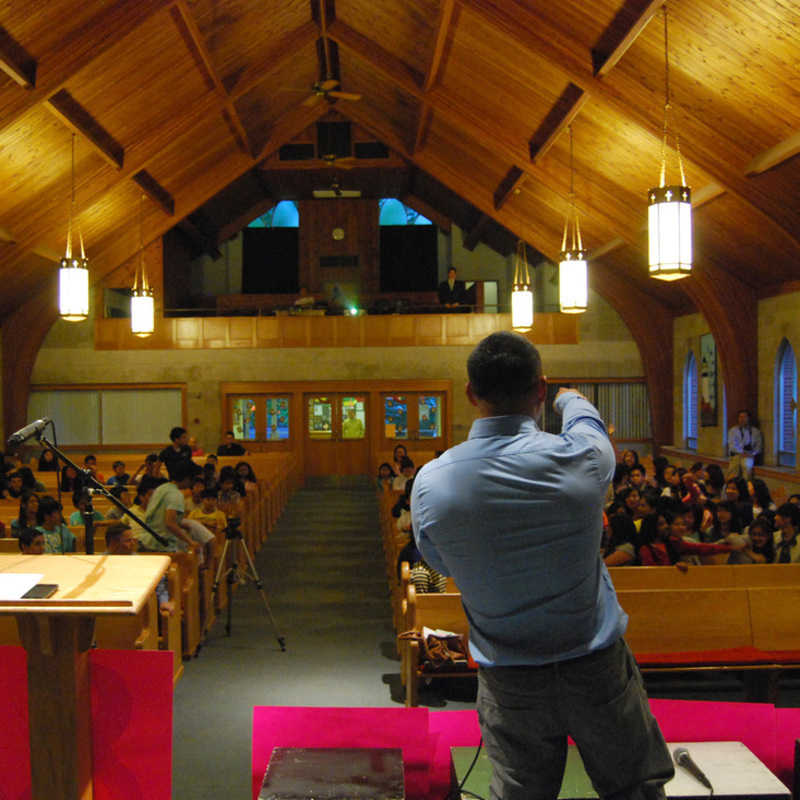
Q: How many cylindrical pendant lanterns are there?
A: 5